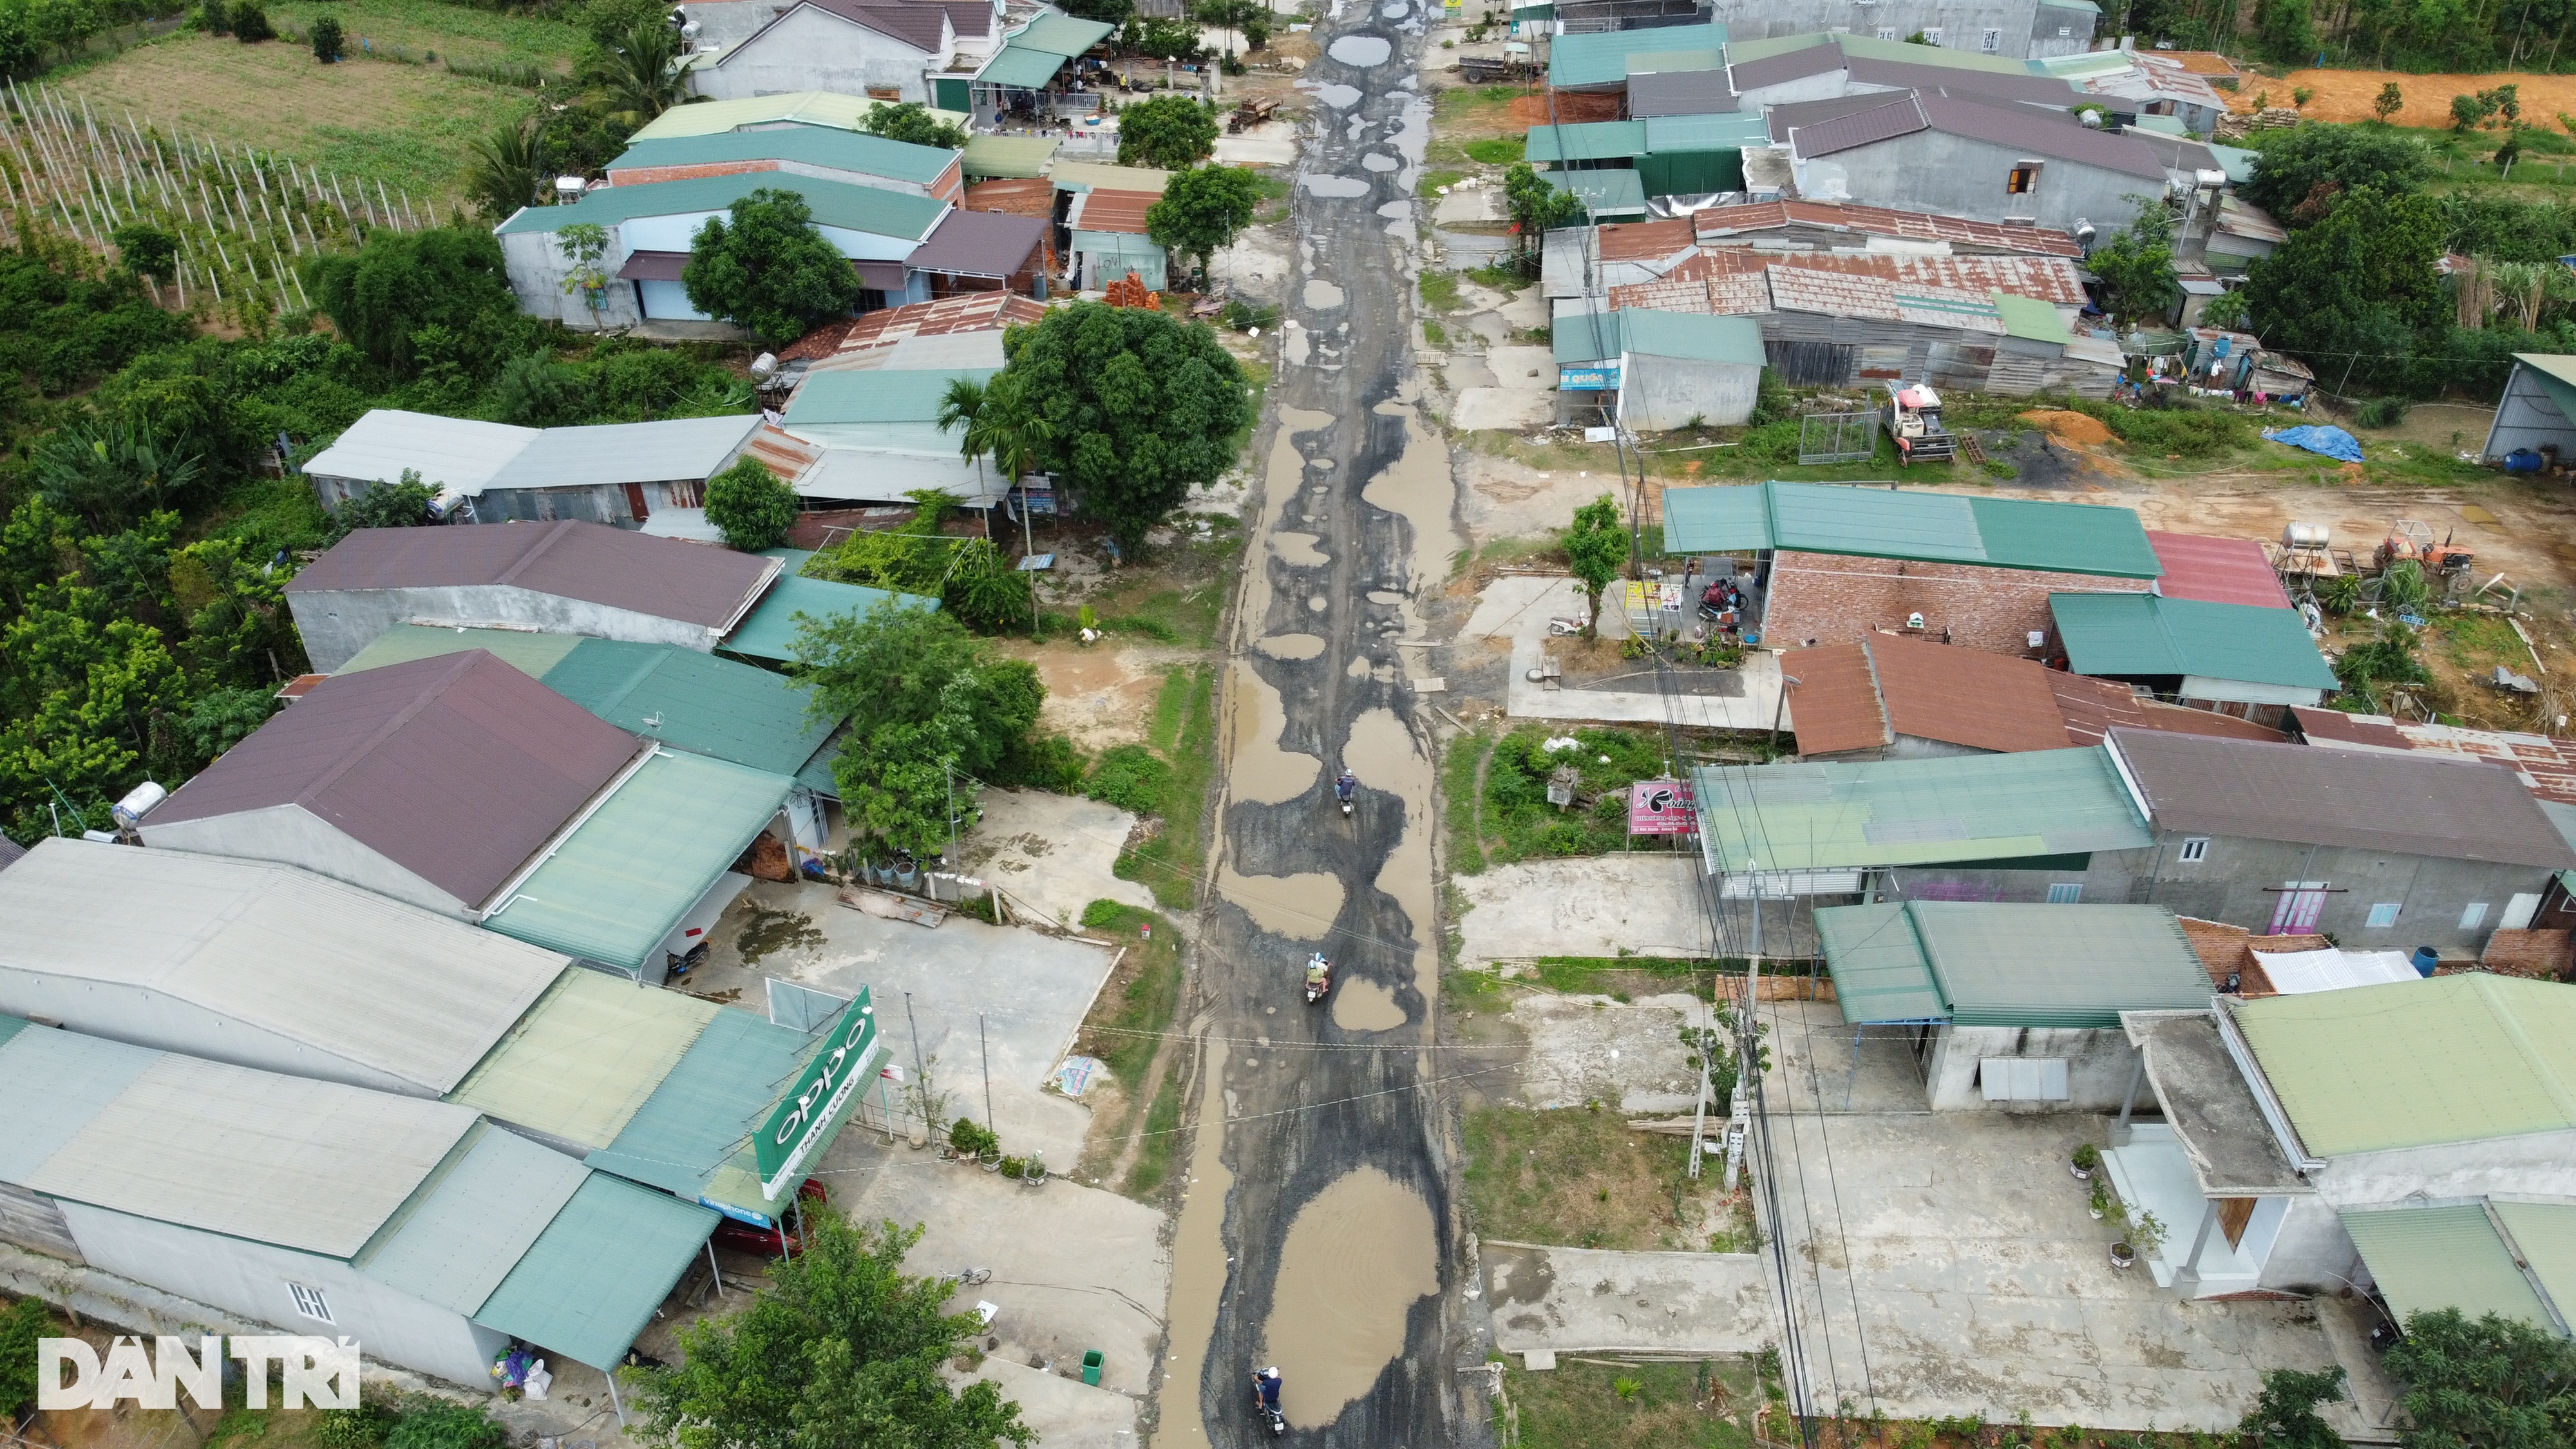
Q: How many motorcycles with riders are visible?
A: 3